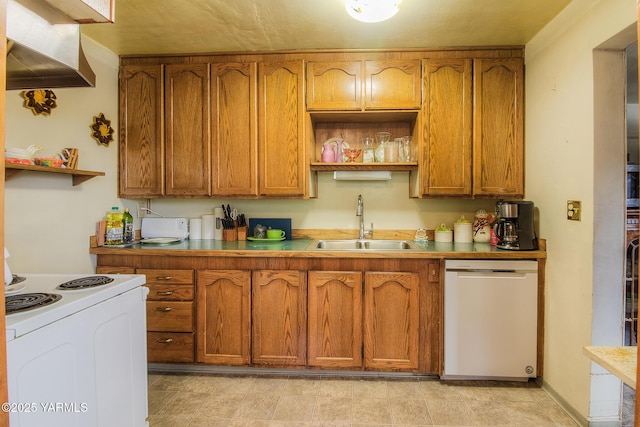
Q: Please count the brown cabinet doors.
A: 12